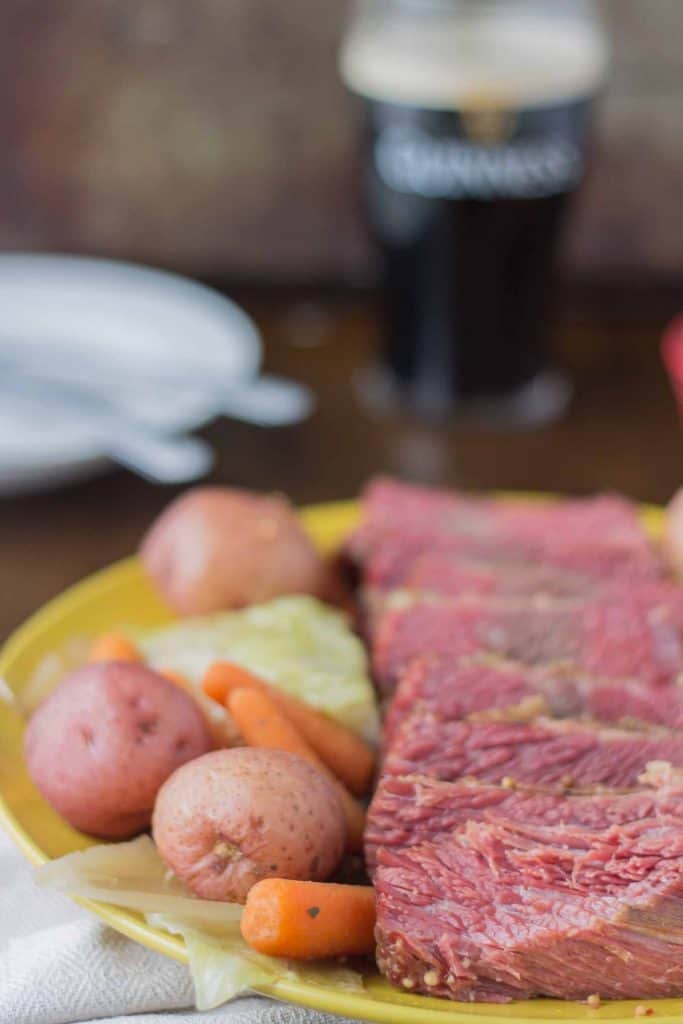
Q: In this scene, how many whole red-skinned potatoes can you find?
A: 3